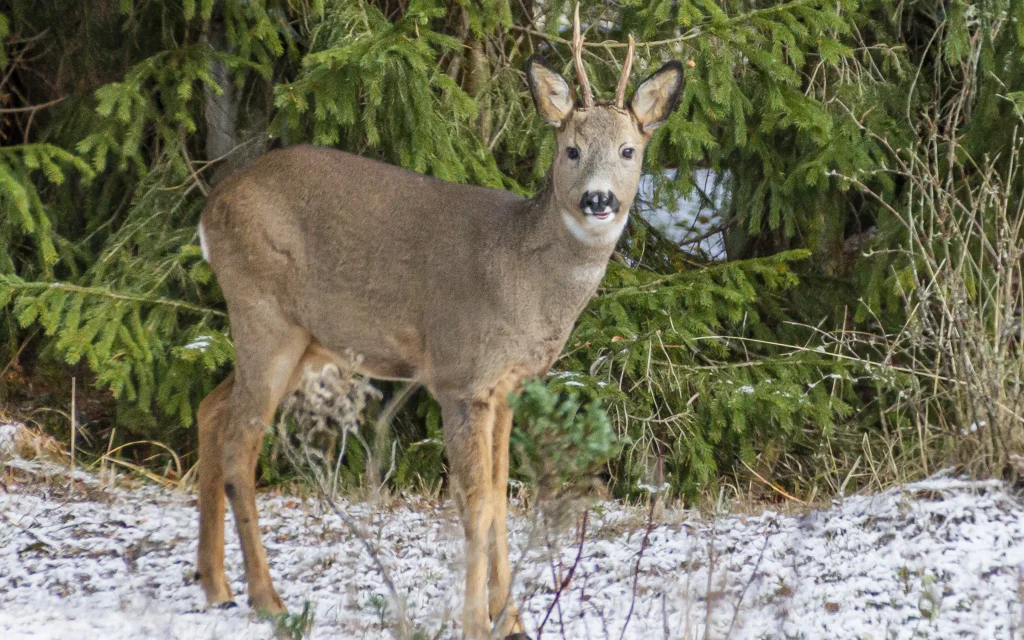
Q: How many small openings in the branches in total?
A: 1